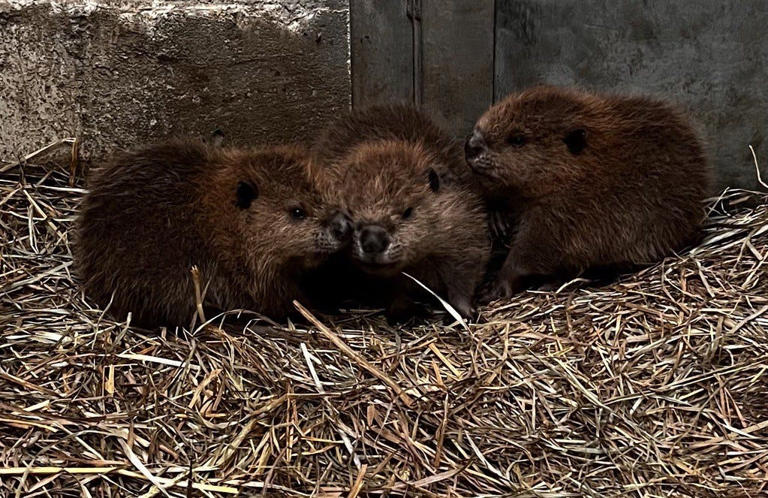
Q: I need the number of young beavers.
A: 3